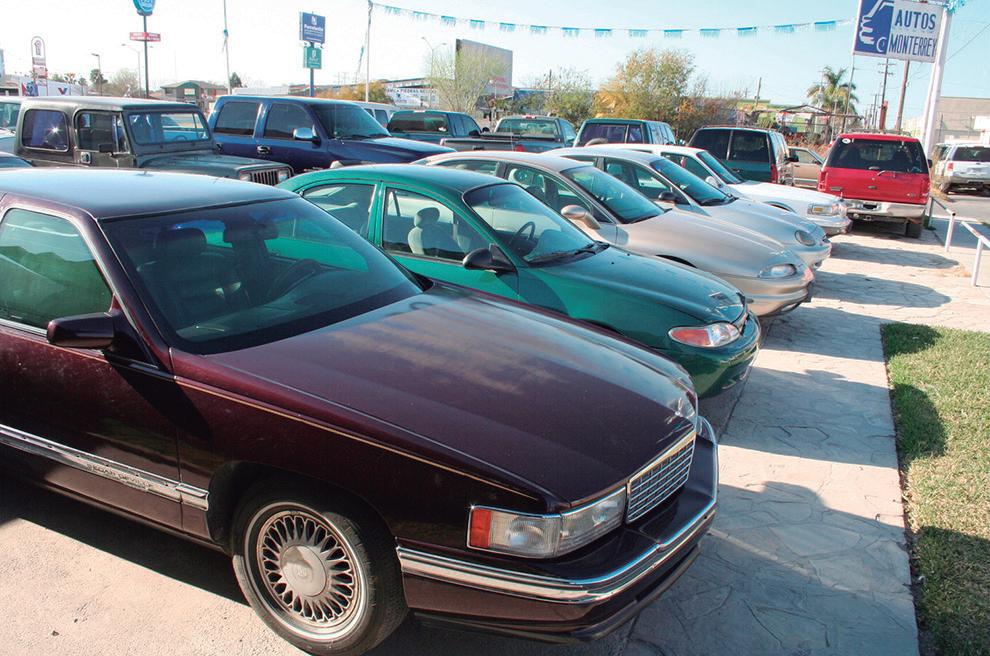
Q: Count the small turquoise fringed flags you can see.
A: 14